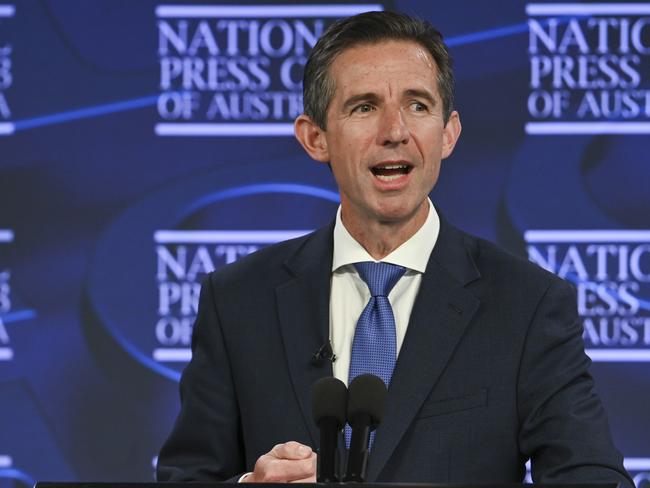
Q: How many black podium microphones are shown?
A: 2